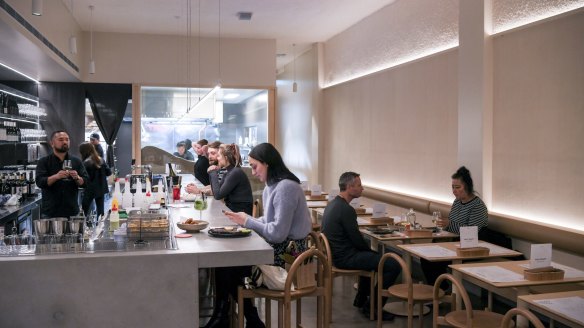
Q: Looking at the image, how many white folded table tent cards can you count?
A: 7